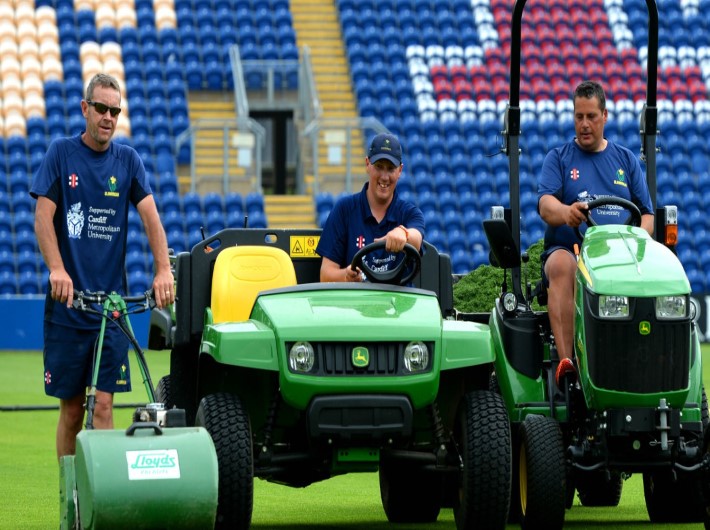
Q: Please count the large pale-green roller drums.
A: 1